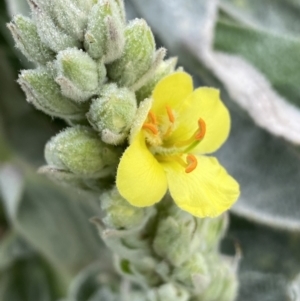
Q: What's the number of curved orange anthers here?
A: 5